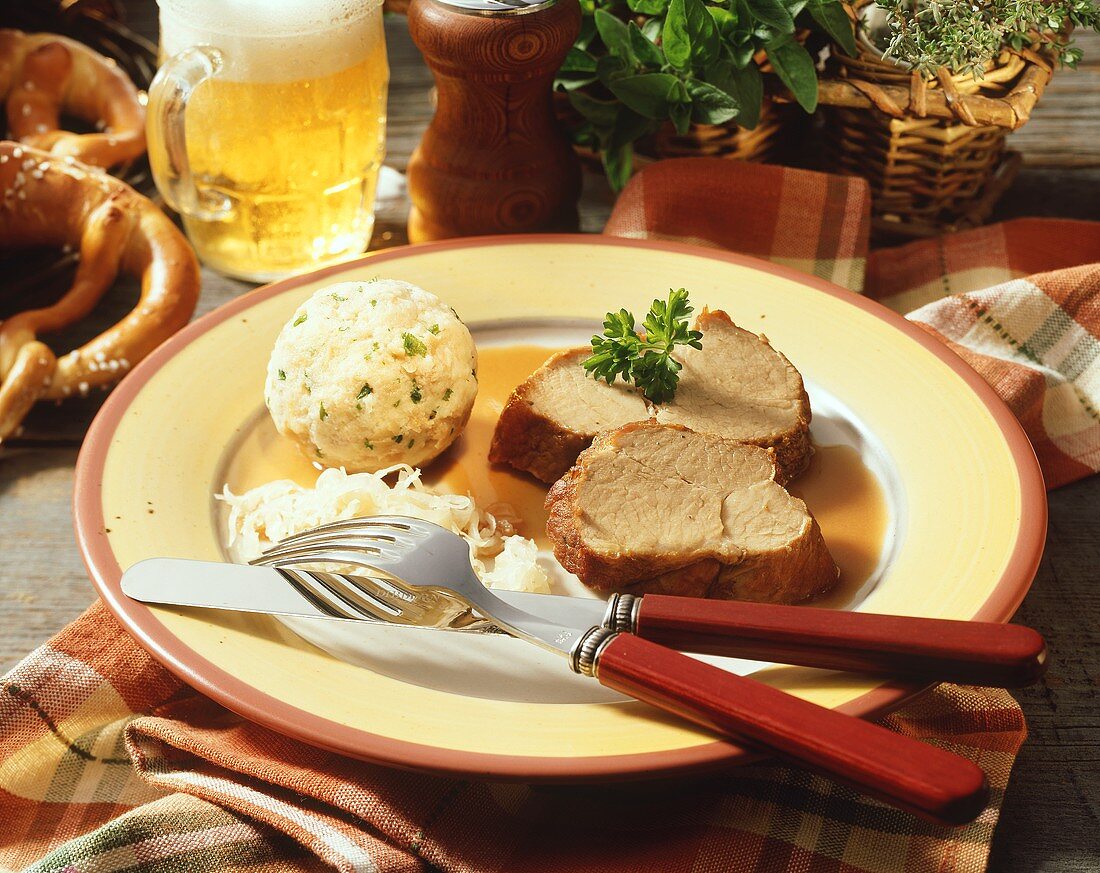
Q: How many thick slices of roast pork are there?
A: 2